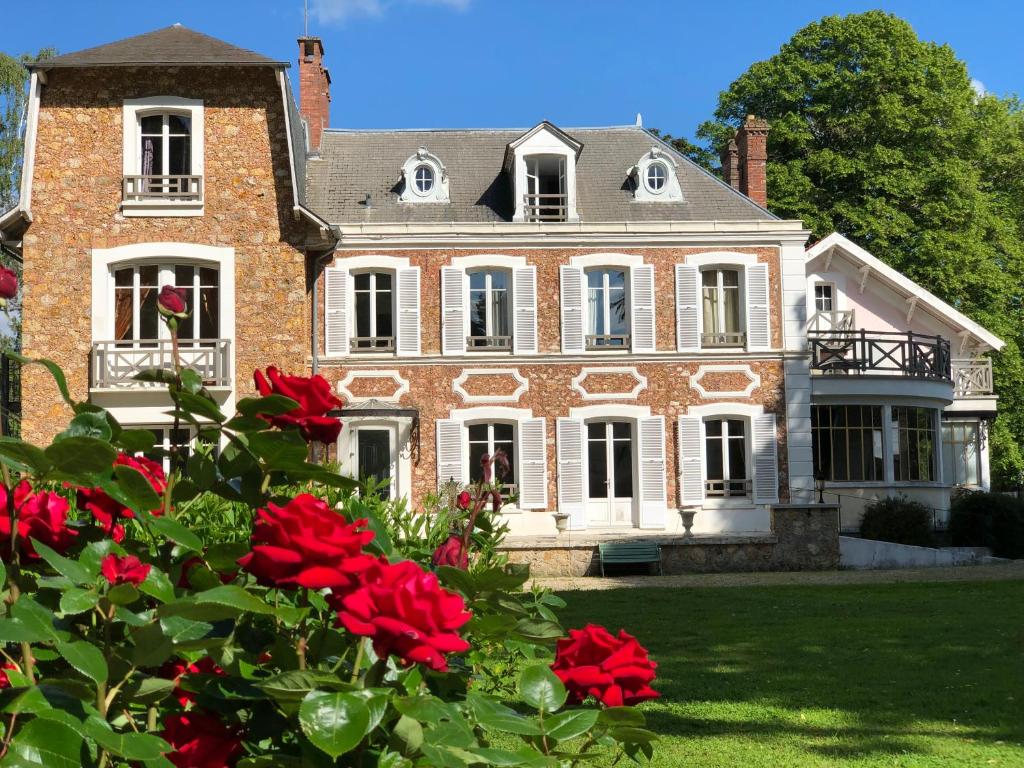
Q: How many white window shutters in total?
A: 14